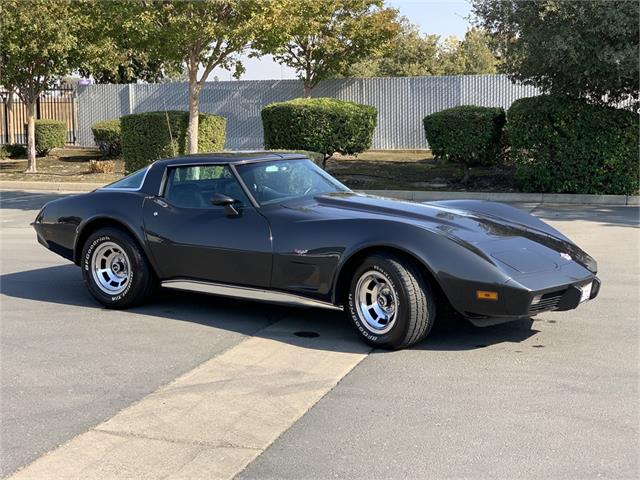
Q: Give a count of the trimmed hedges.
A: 6